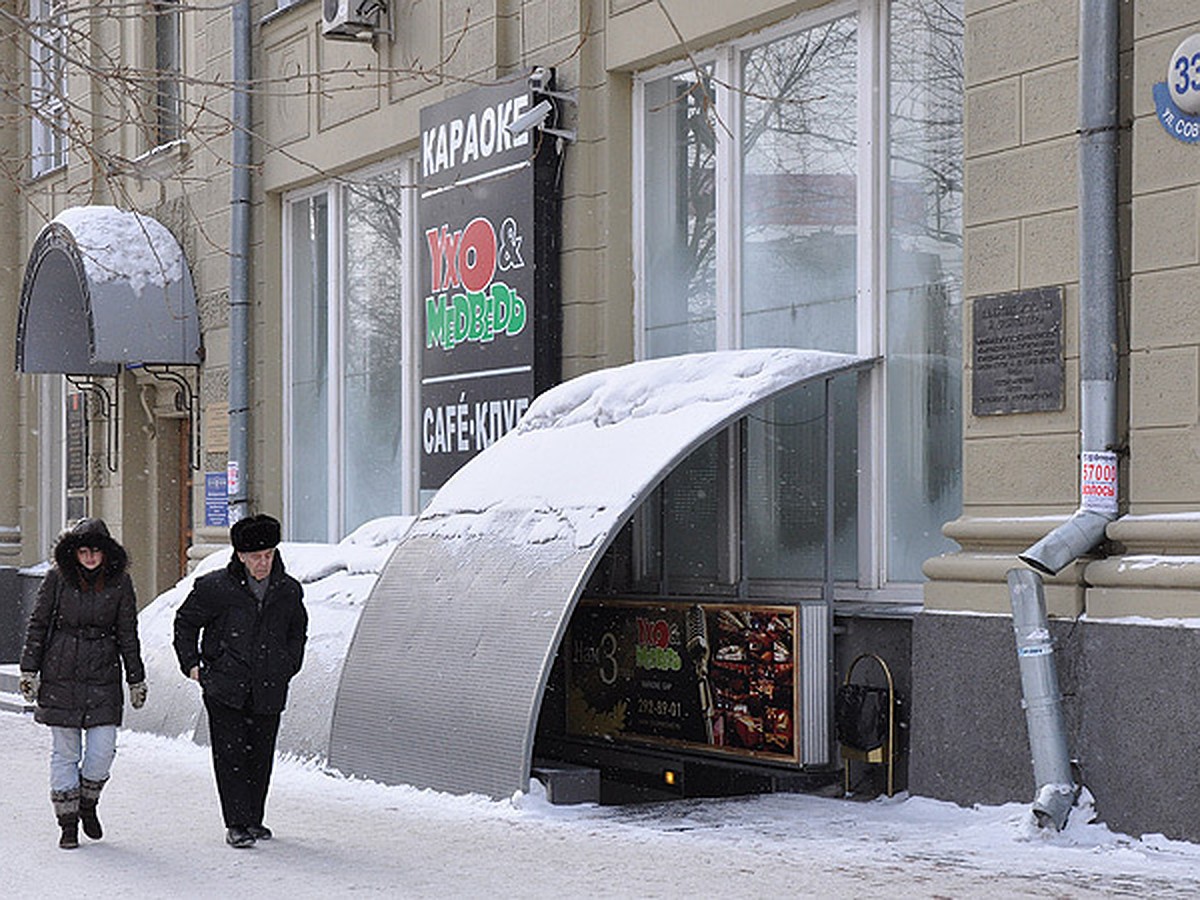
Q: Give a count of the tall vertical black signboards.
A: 1